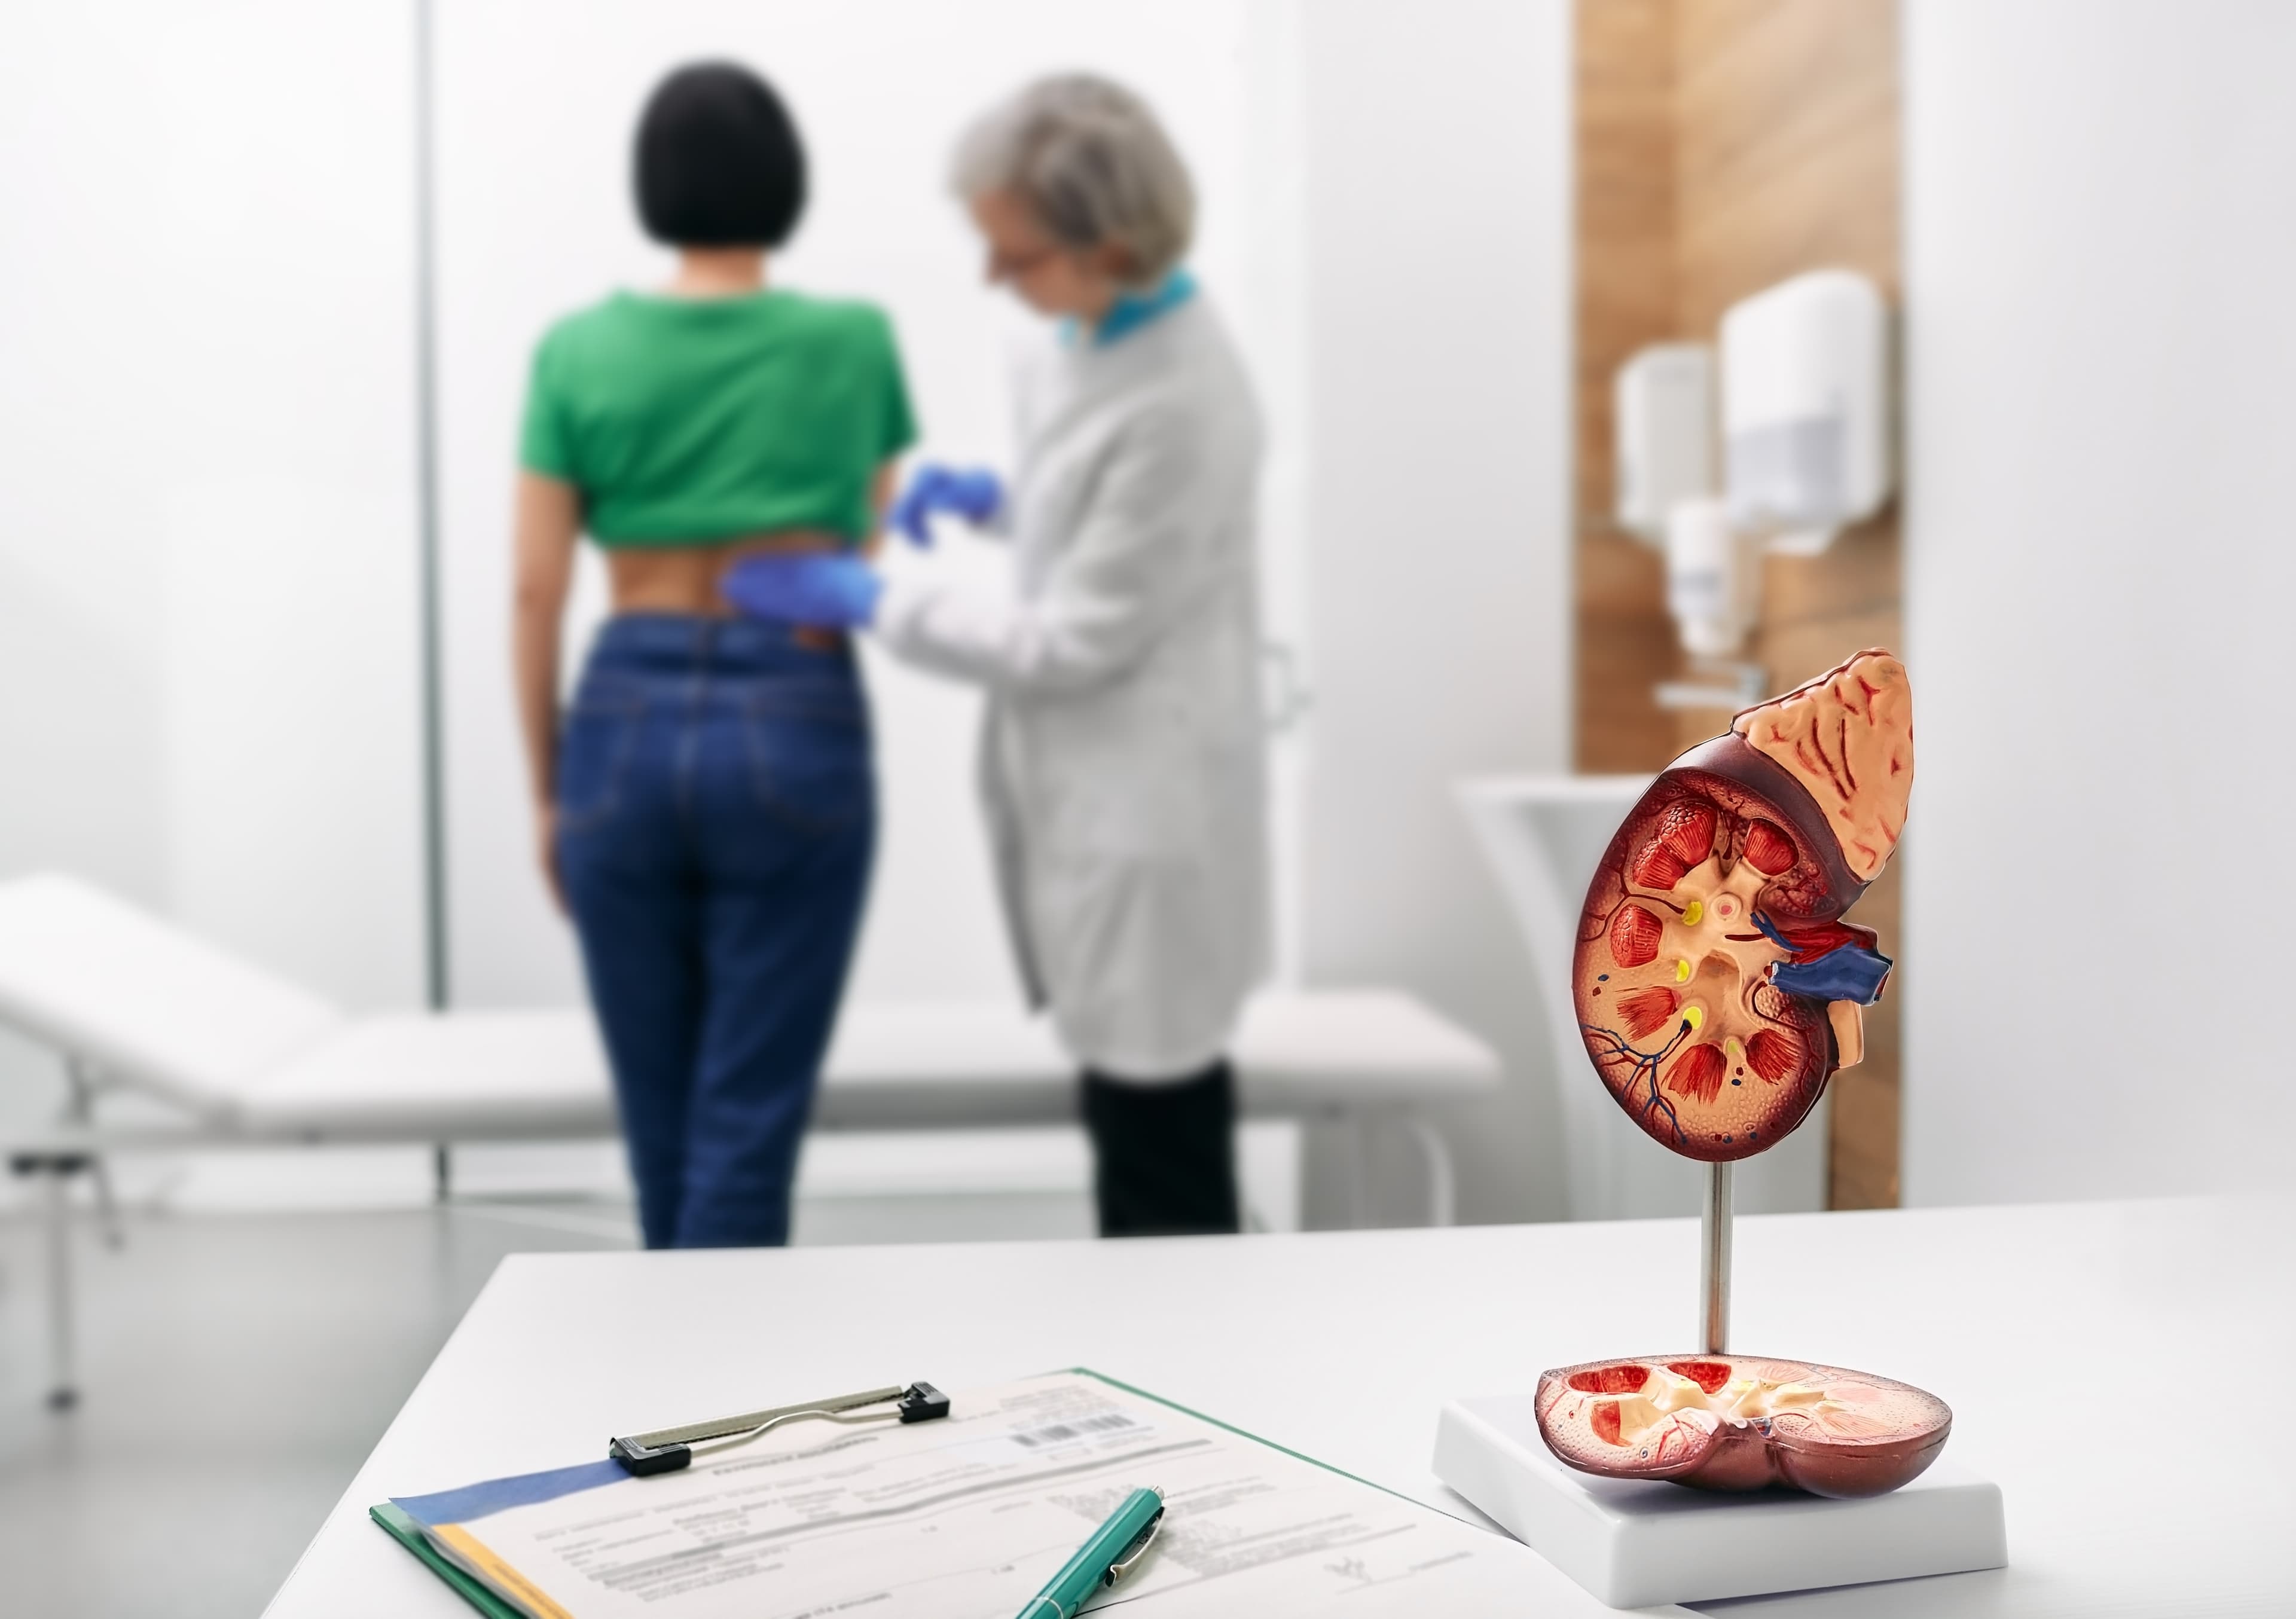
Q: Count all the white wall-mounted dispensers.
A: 3